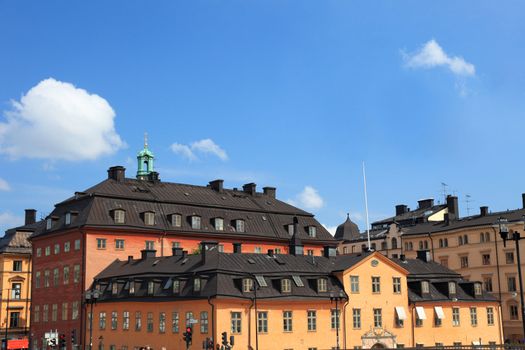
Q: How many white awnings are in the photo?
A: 3